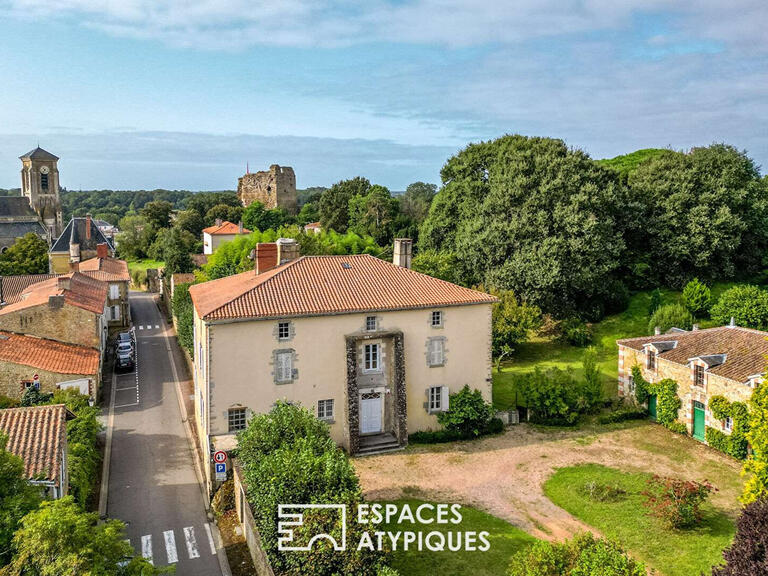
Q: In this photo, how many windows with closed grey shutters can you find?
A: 2